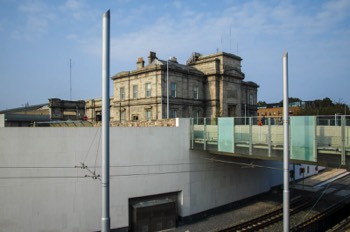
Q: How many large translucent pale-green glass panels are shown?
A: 2